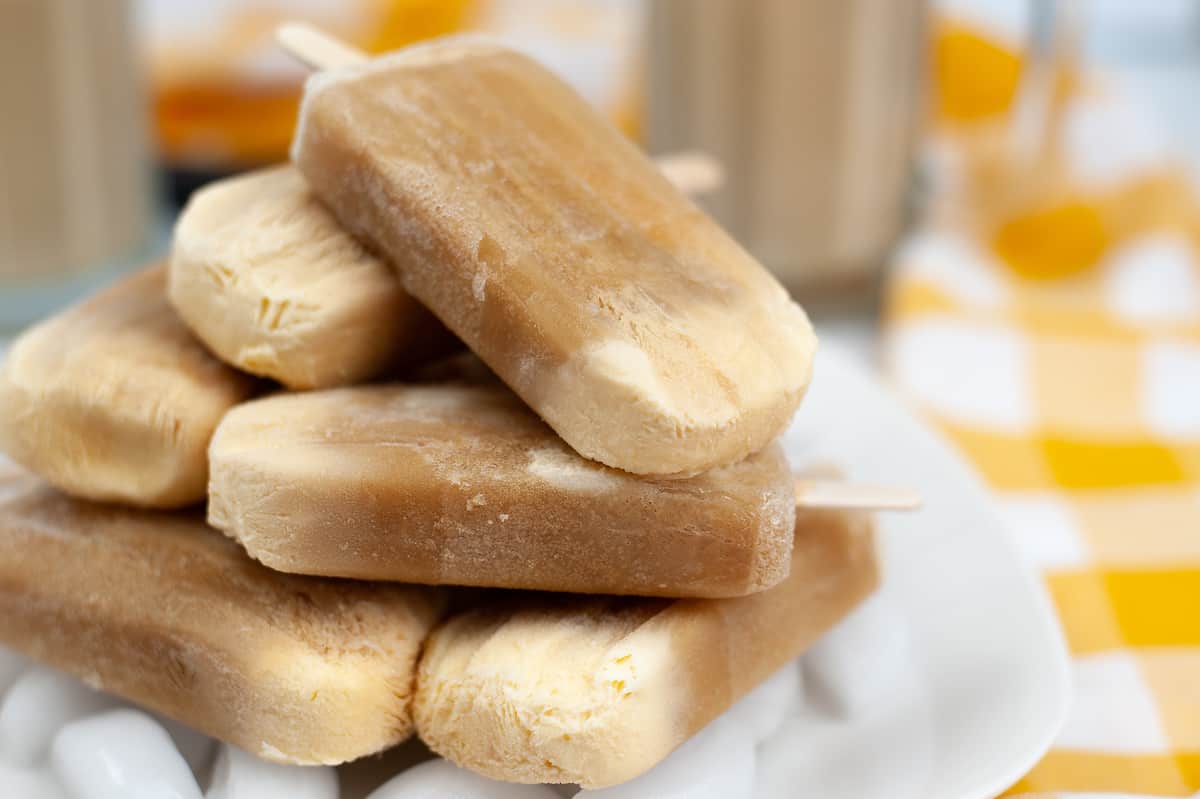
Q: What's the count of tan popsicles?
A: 6